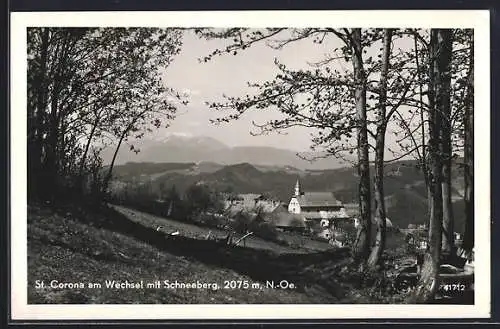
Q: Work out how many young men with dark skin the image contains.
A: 0